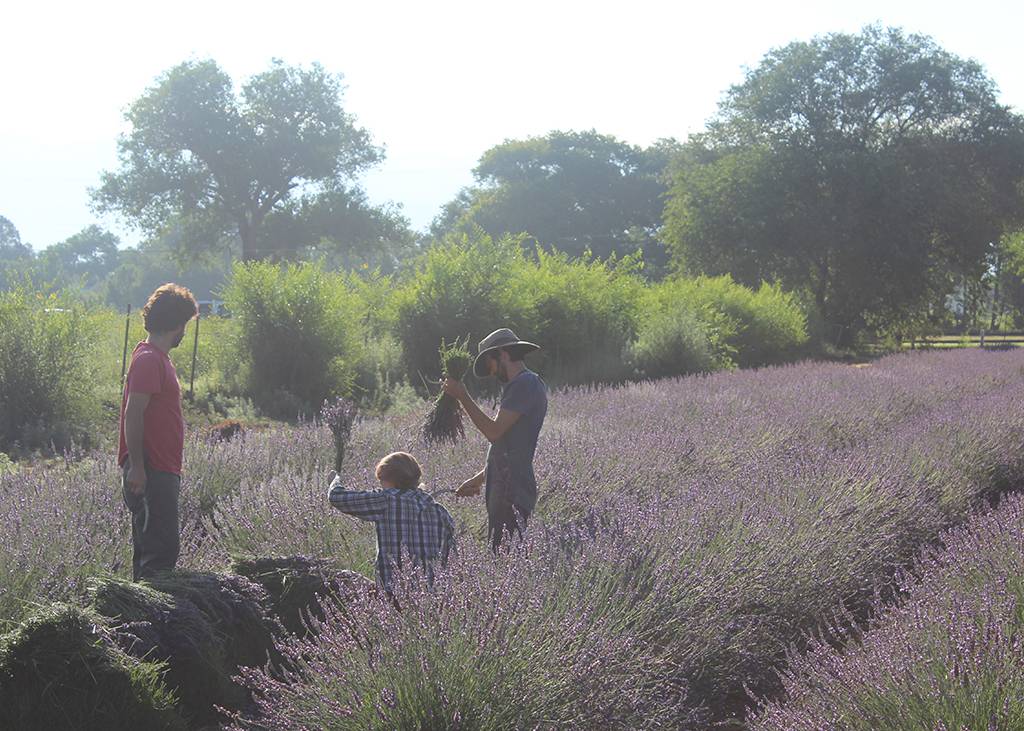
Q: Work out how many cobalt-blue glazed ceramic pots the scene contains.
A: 0